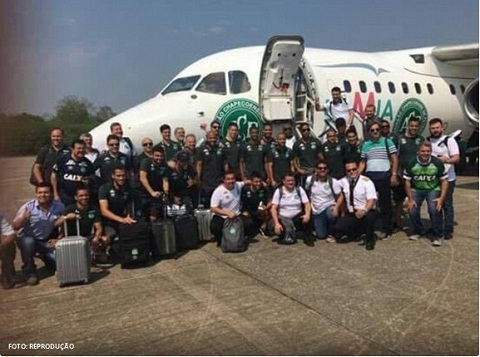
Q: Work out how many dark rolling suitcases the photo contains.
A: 3